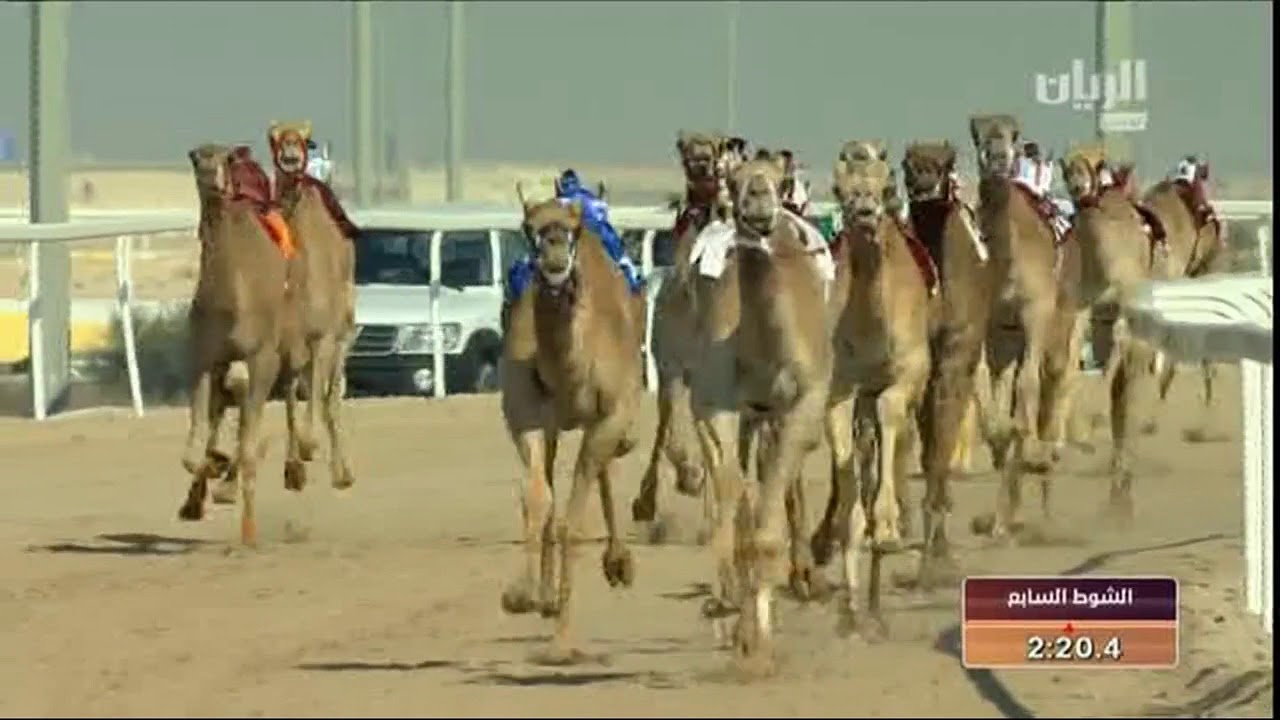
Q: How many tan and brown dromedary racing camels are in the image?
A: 11